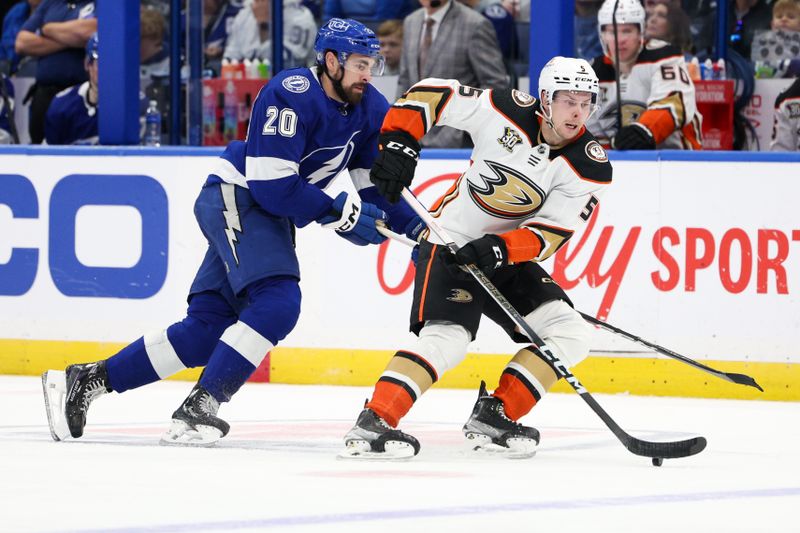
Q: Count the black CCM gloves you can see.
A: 2